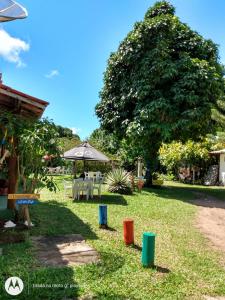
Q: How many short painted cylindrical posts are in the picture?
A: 3